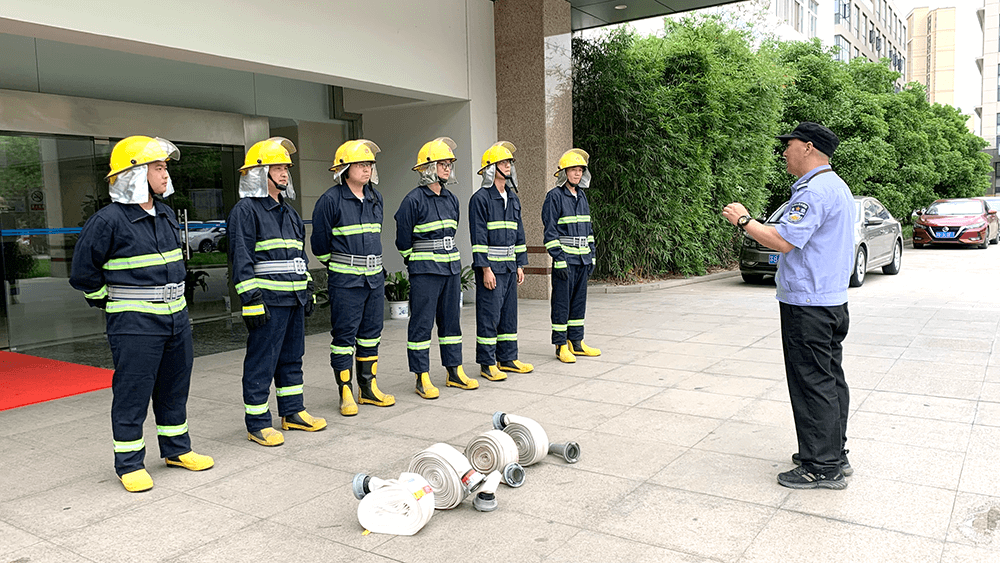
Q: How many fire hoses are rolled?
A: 4